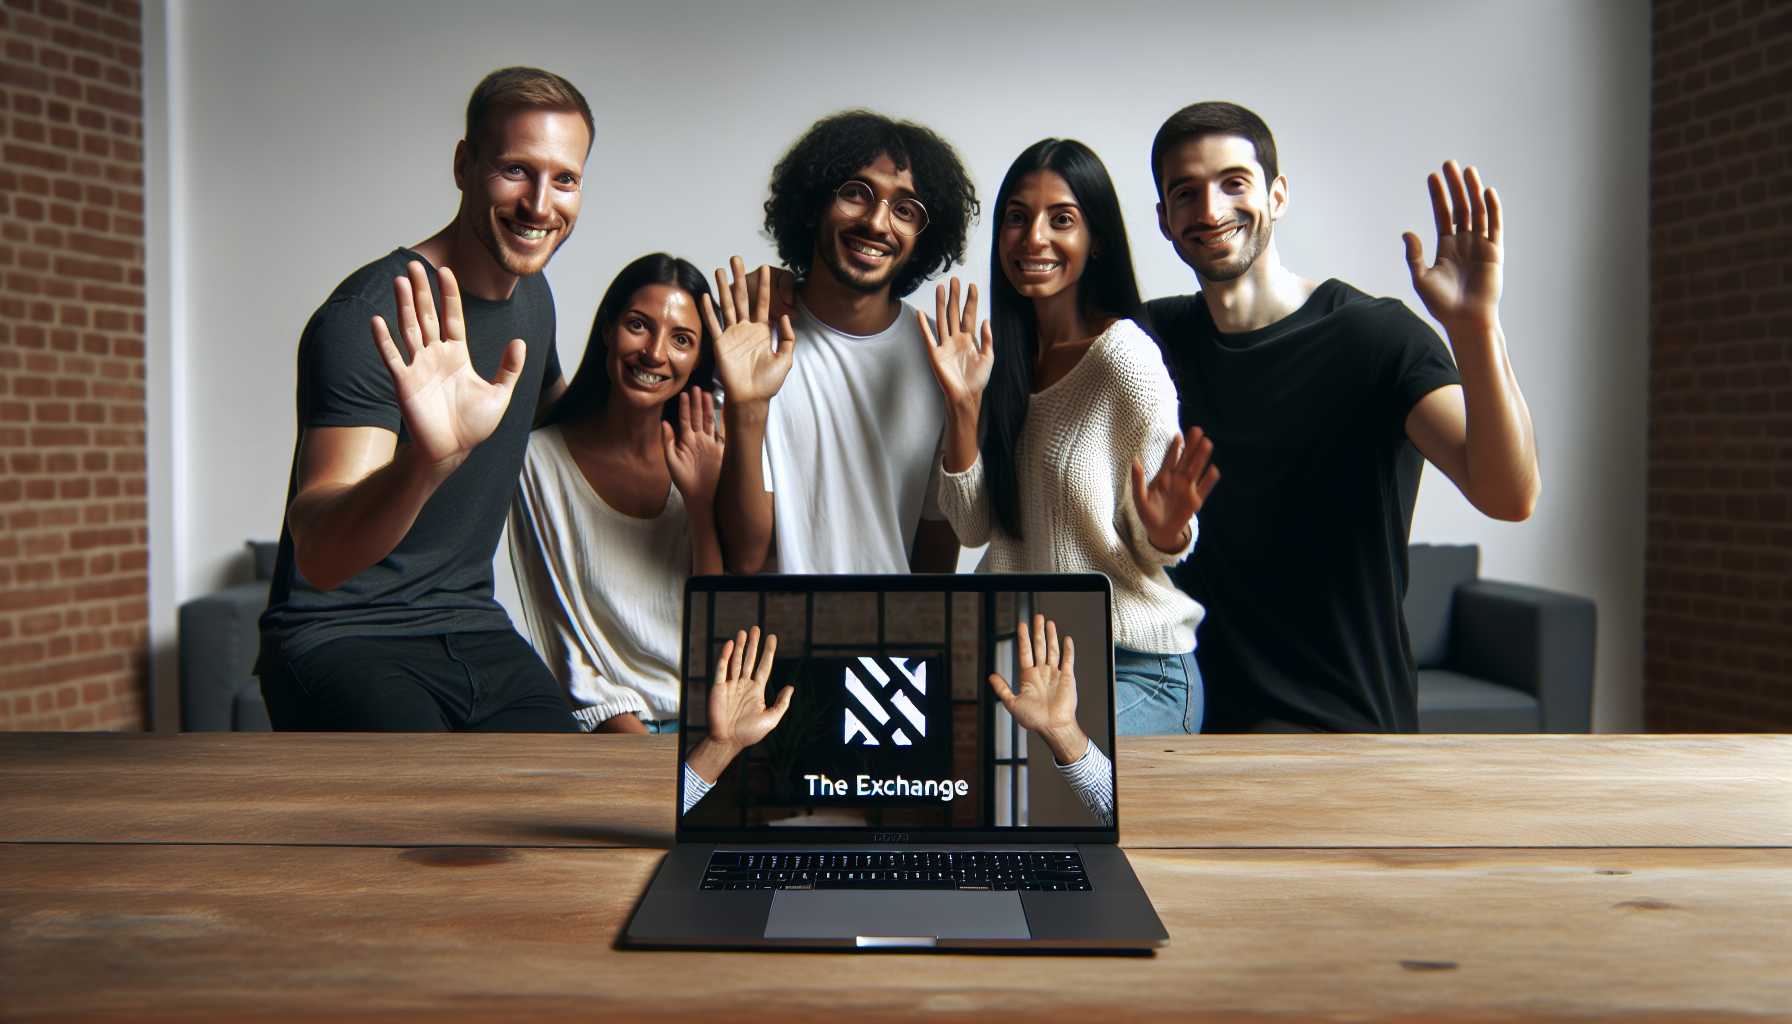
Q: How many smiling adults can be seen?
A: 5